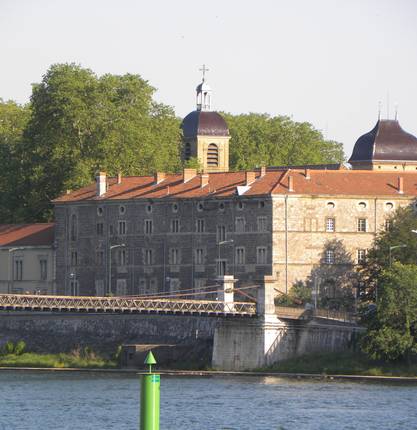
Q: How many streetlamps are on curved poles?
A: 4